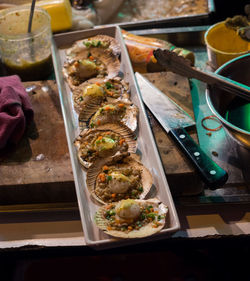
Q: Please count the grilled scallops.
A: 7